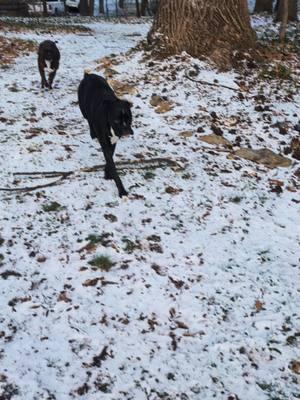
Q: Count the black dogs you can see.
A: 2